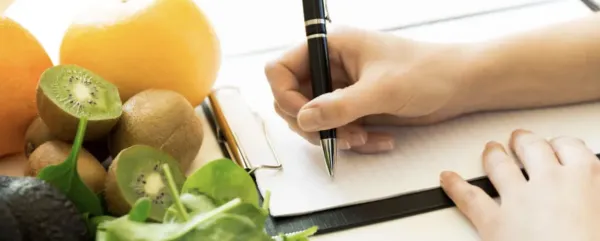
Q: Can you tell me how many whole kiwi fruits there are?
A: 3